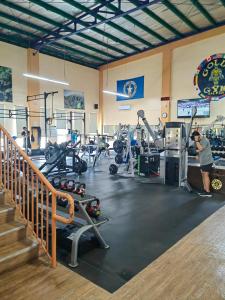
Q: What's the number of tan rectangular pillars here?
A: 3